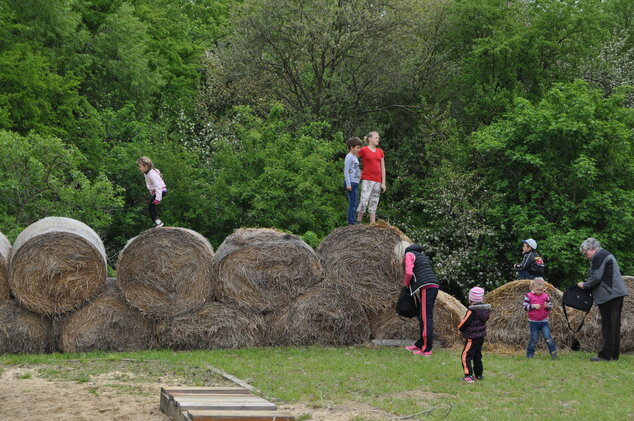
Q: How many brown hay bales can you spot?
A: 12